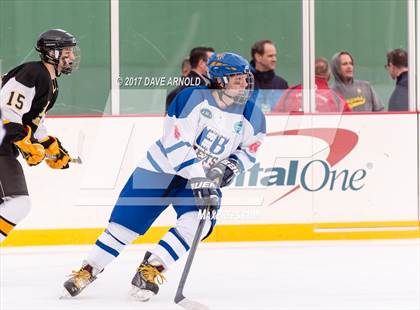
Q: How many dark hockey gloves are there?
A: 2